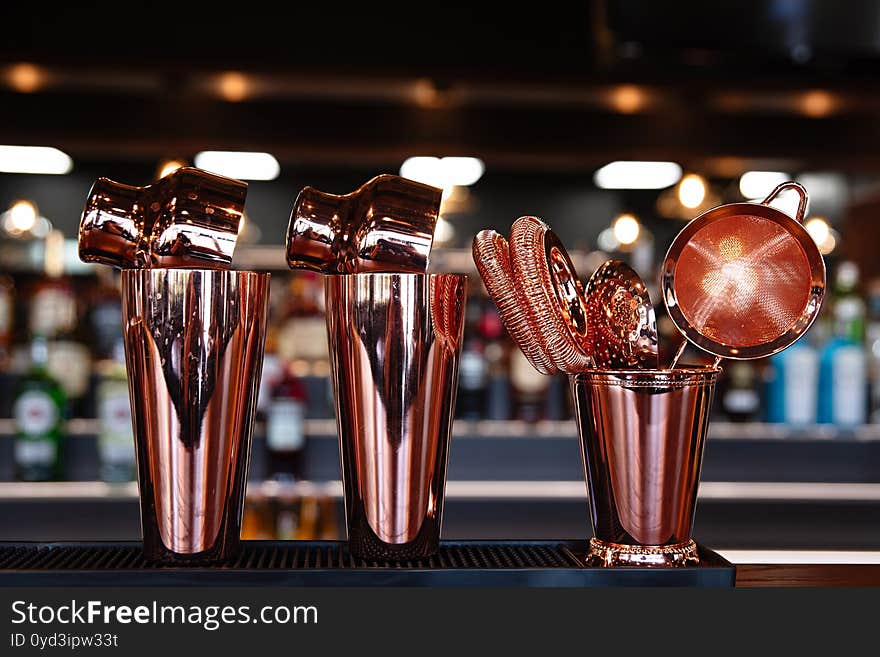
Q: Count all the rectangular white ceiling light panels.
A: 5